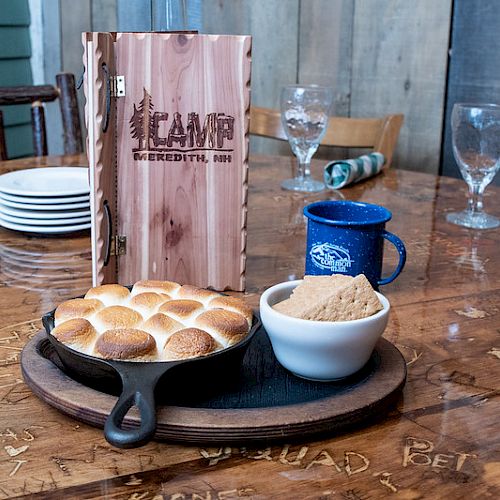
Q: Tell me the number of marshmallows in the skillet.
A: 13